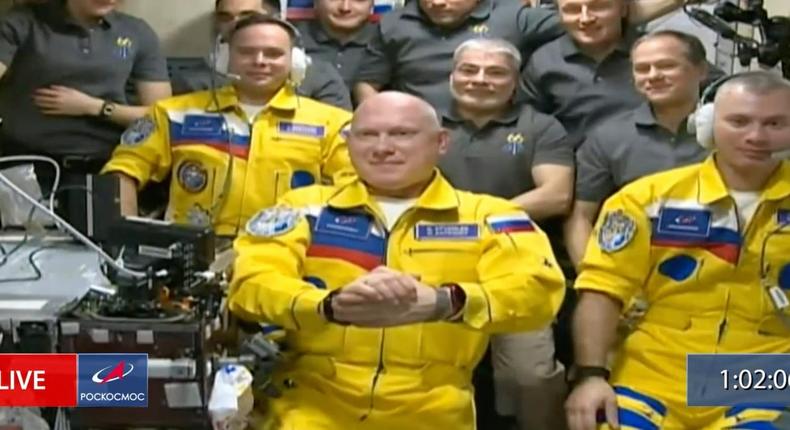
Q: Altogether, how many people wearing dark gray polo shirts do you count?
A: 7